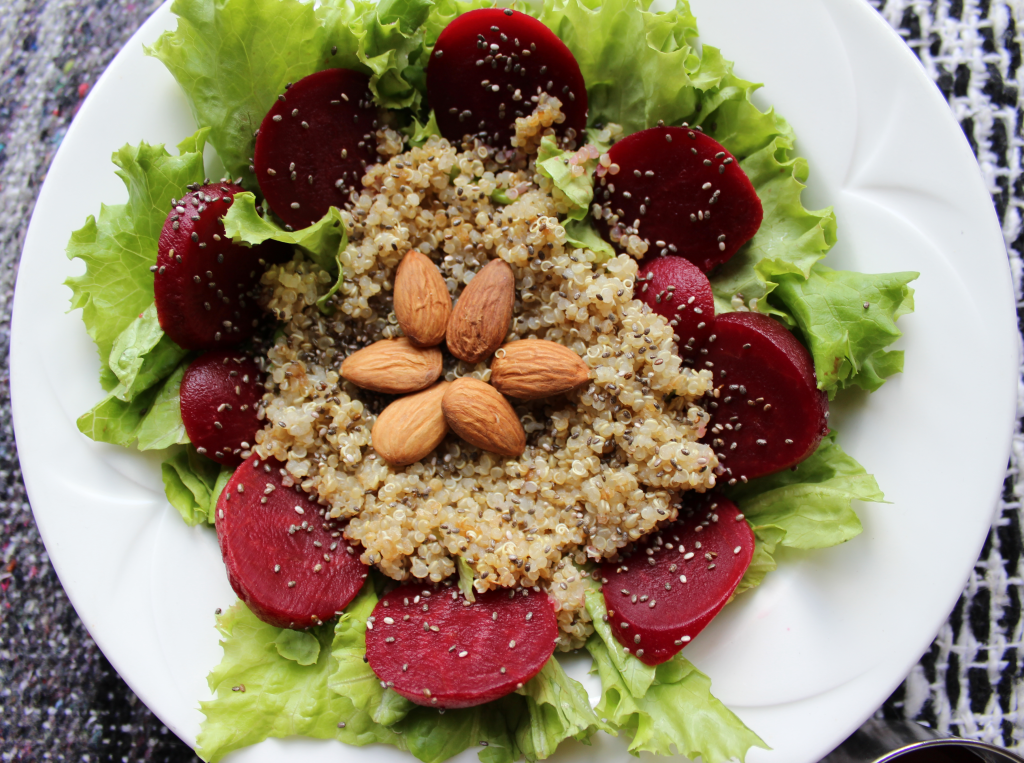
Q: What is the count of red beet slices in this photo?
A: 10